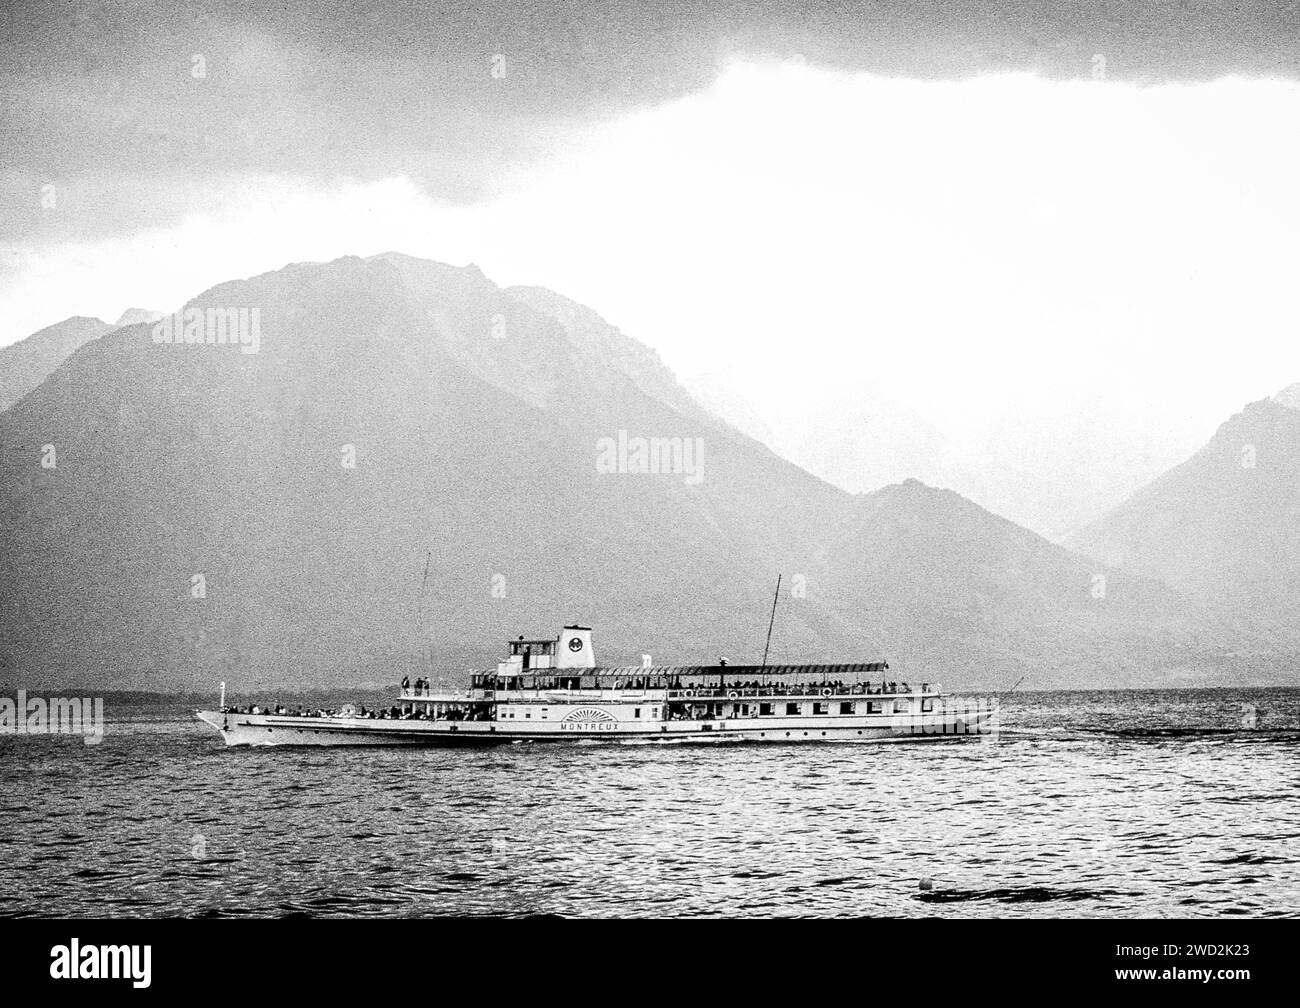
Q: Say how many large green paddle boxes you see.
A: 0